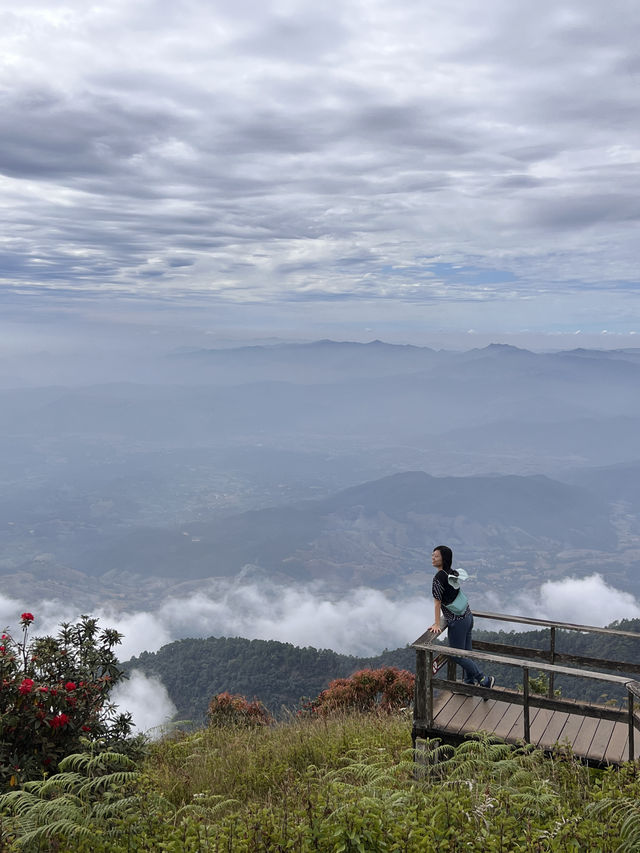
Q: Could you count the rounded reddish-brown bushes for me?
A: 2